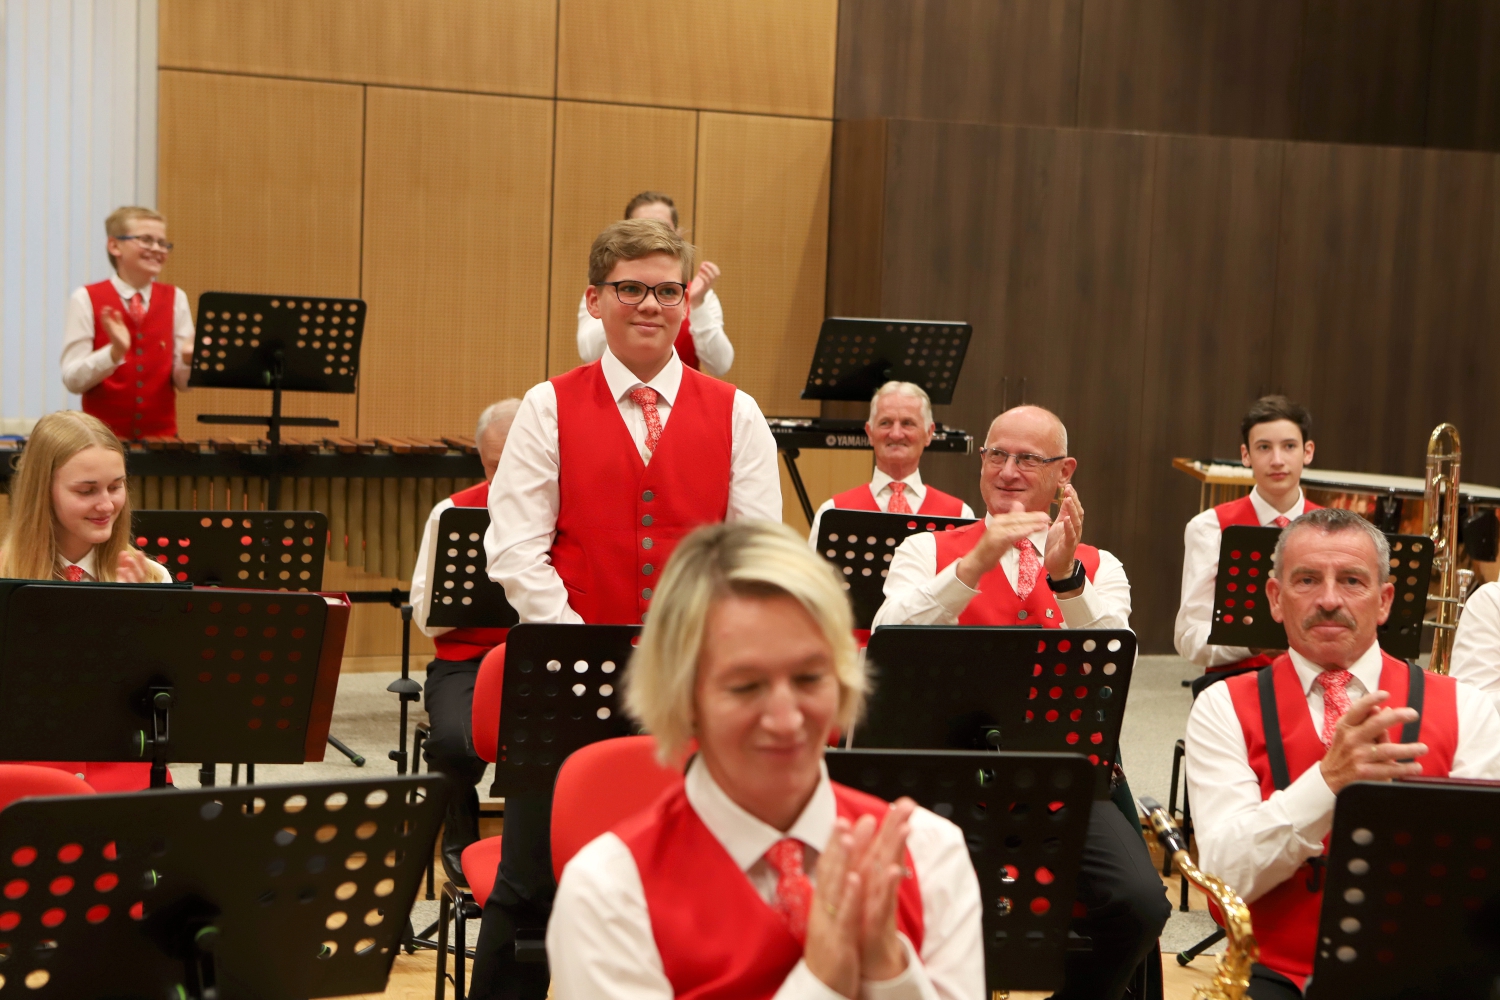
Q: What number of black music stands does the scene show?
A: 12